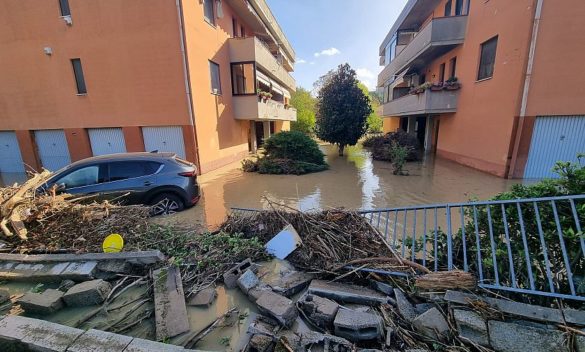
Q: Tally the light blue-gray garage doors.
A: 5